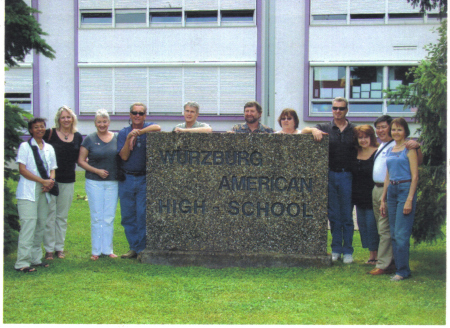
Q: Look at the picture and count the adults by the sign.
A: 11